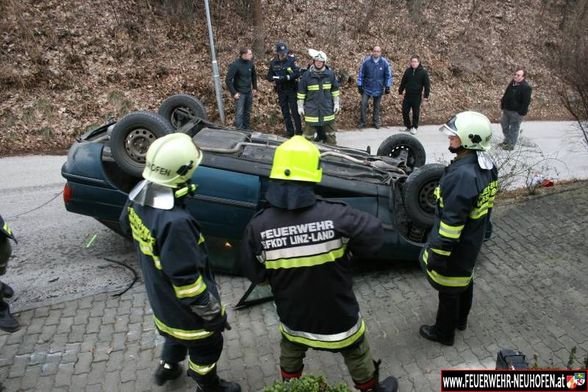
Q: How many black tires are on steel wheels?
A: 4